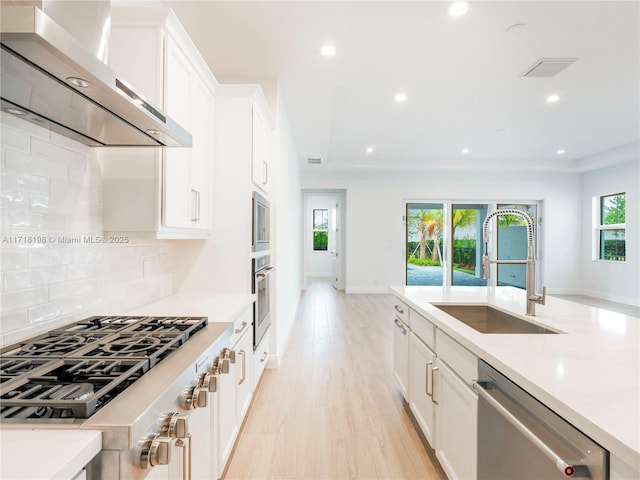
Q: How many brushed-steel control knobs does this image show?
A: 6